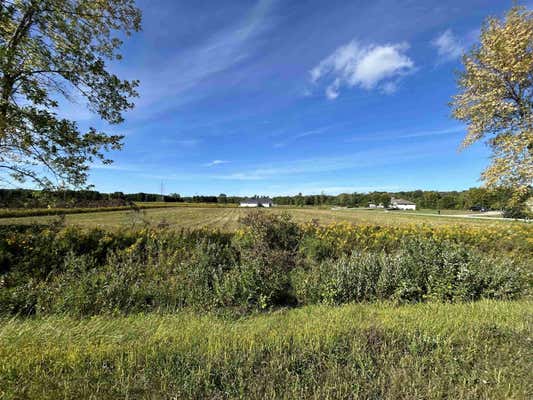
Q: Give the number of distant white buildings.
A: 2